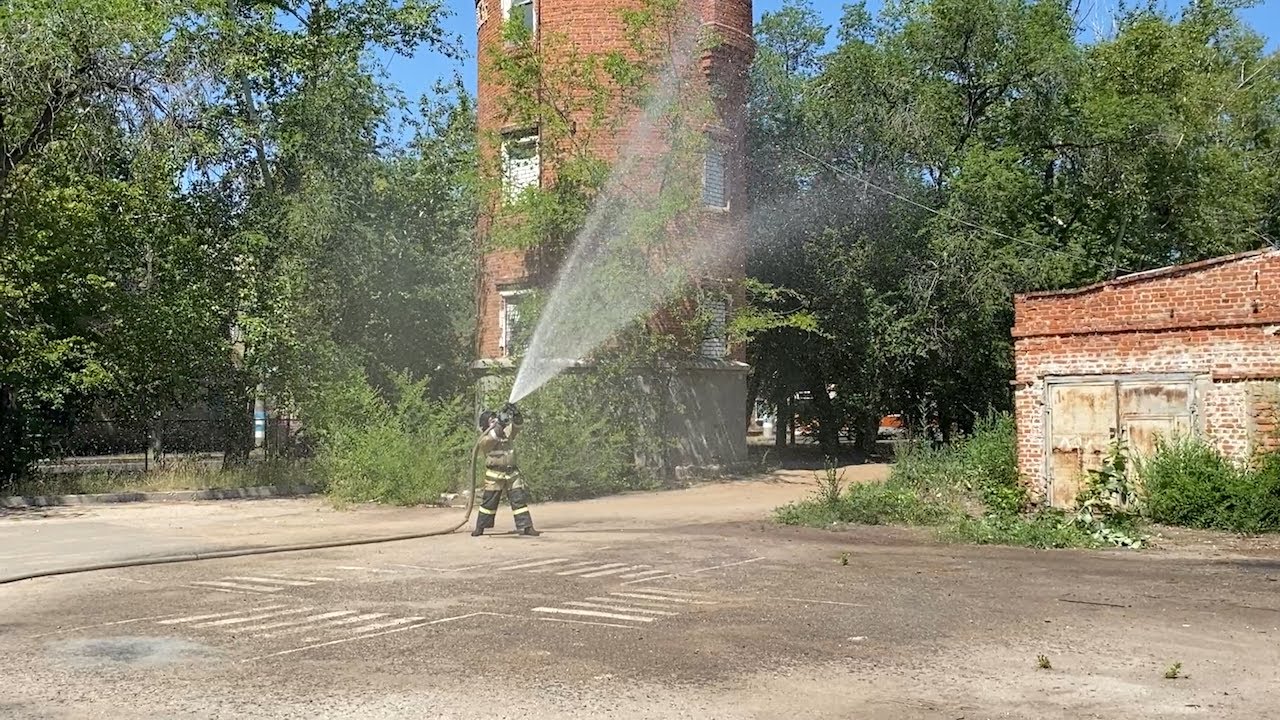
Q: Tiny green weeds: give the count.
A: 3